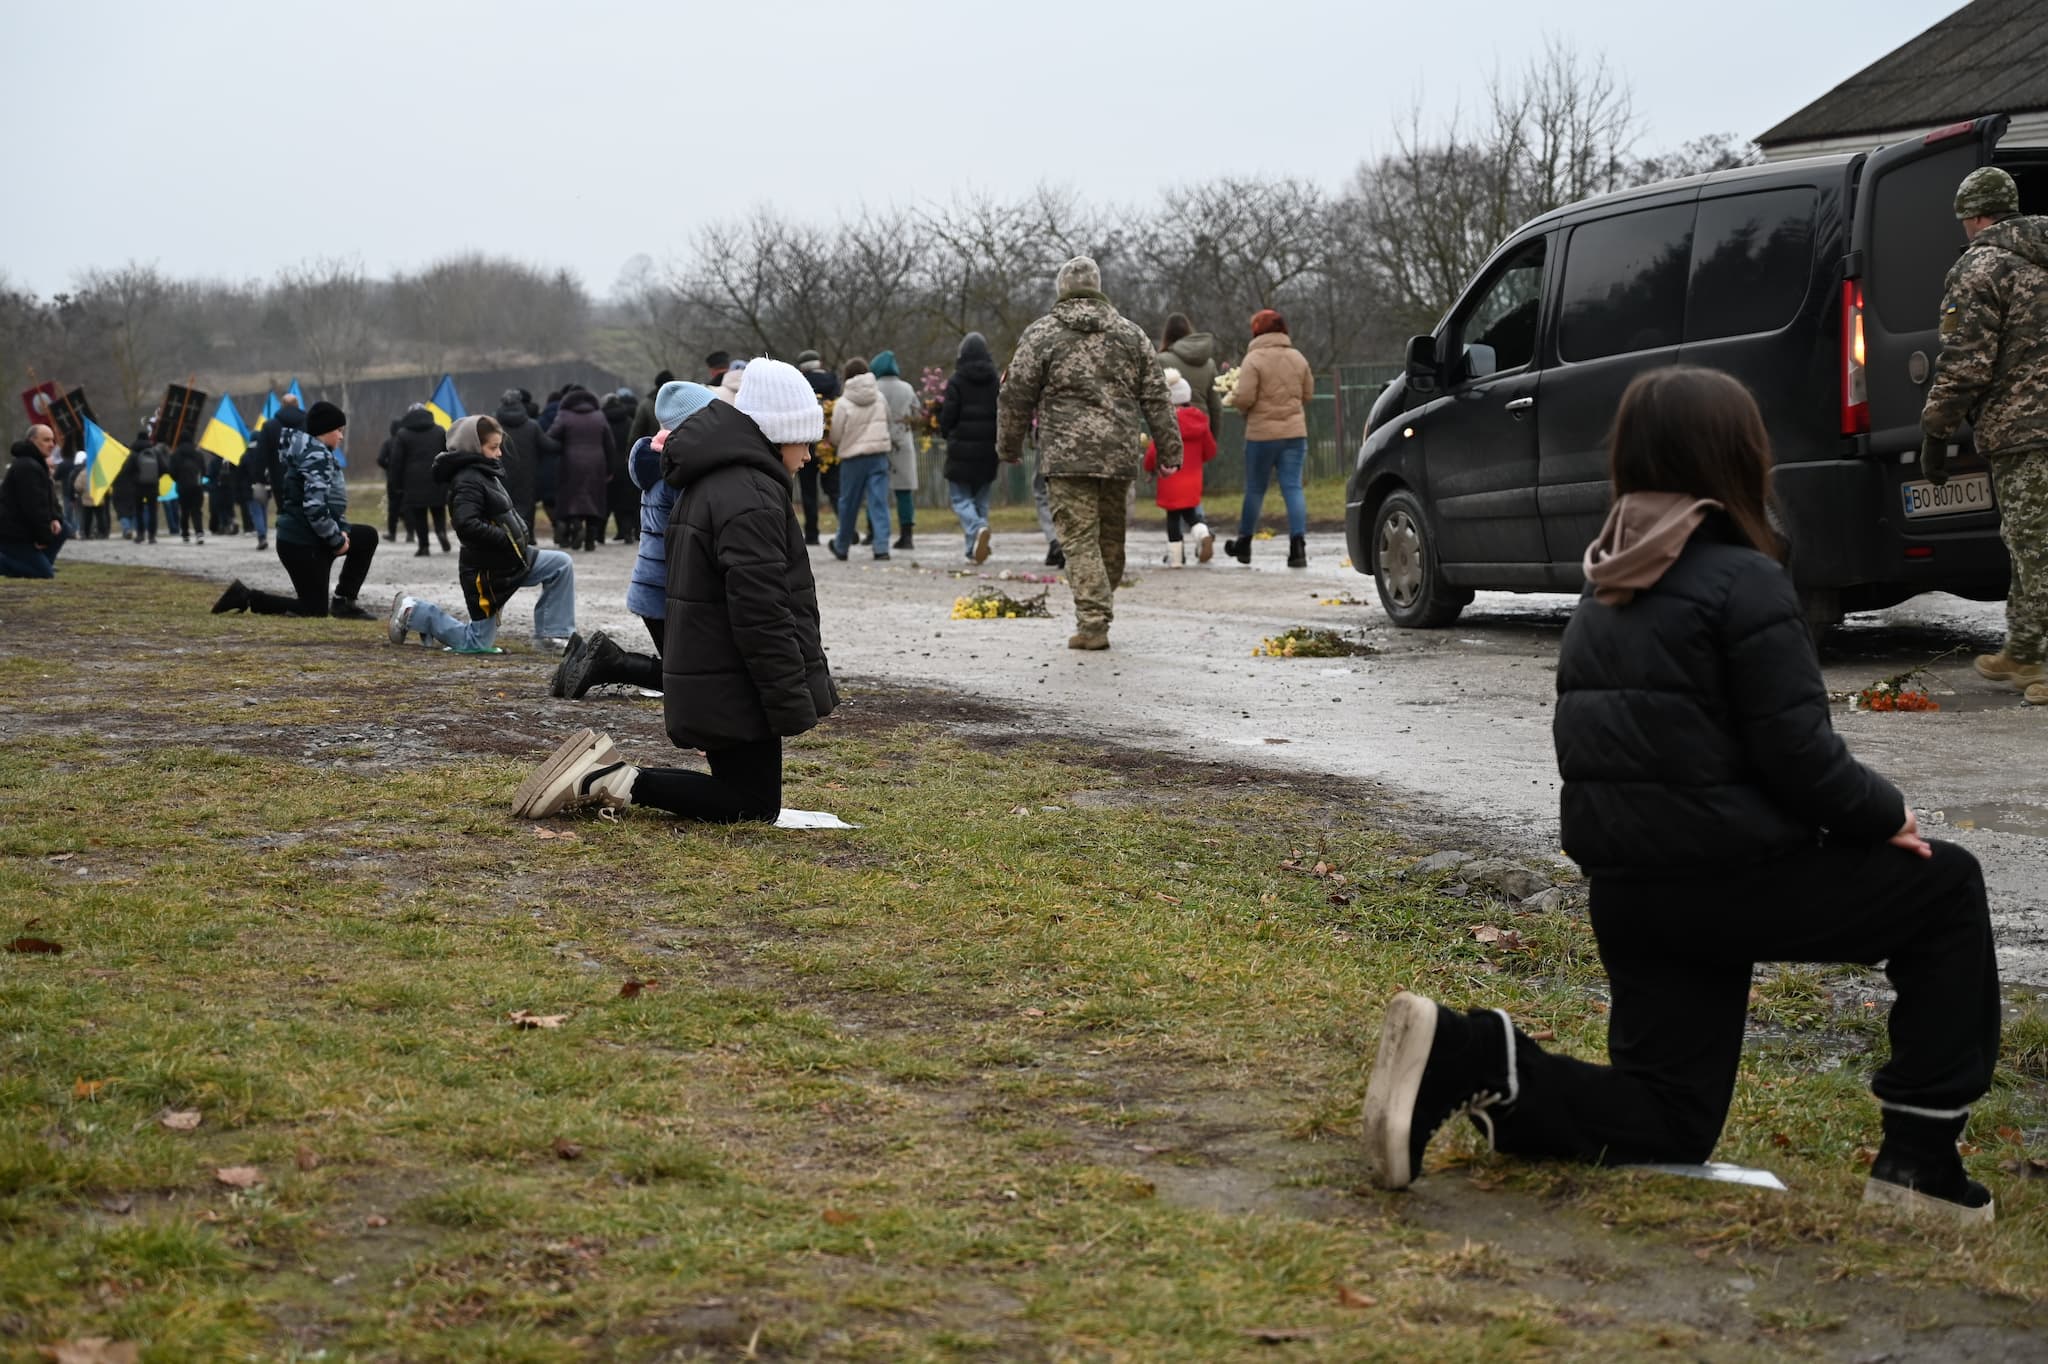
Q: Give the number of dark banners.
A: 2